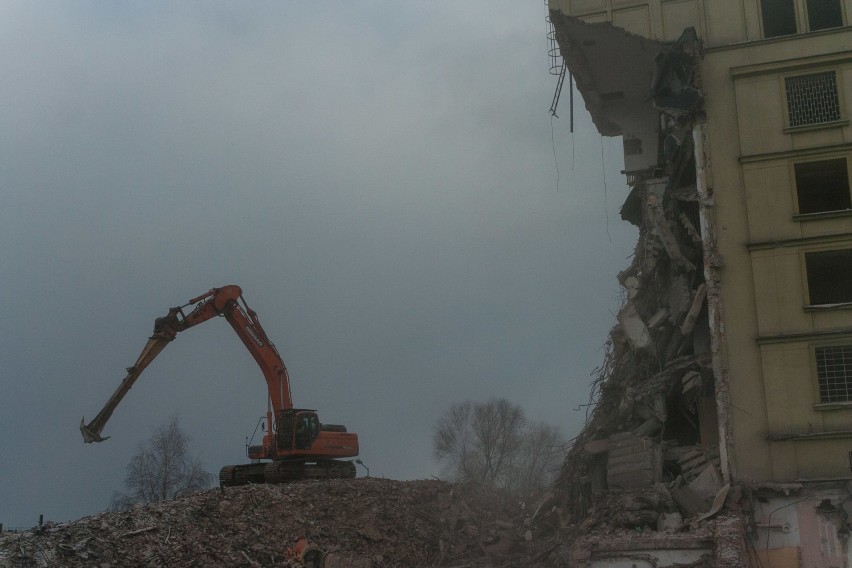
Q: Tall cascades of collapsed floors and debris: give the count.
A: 1